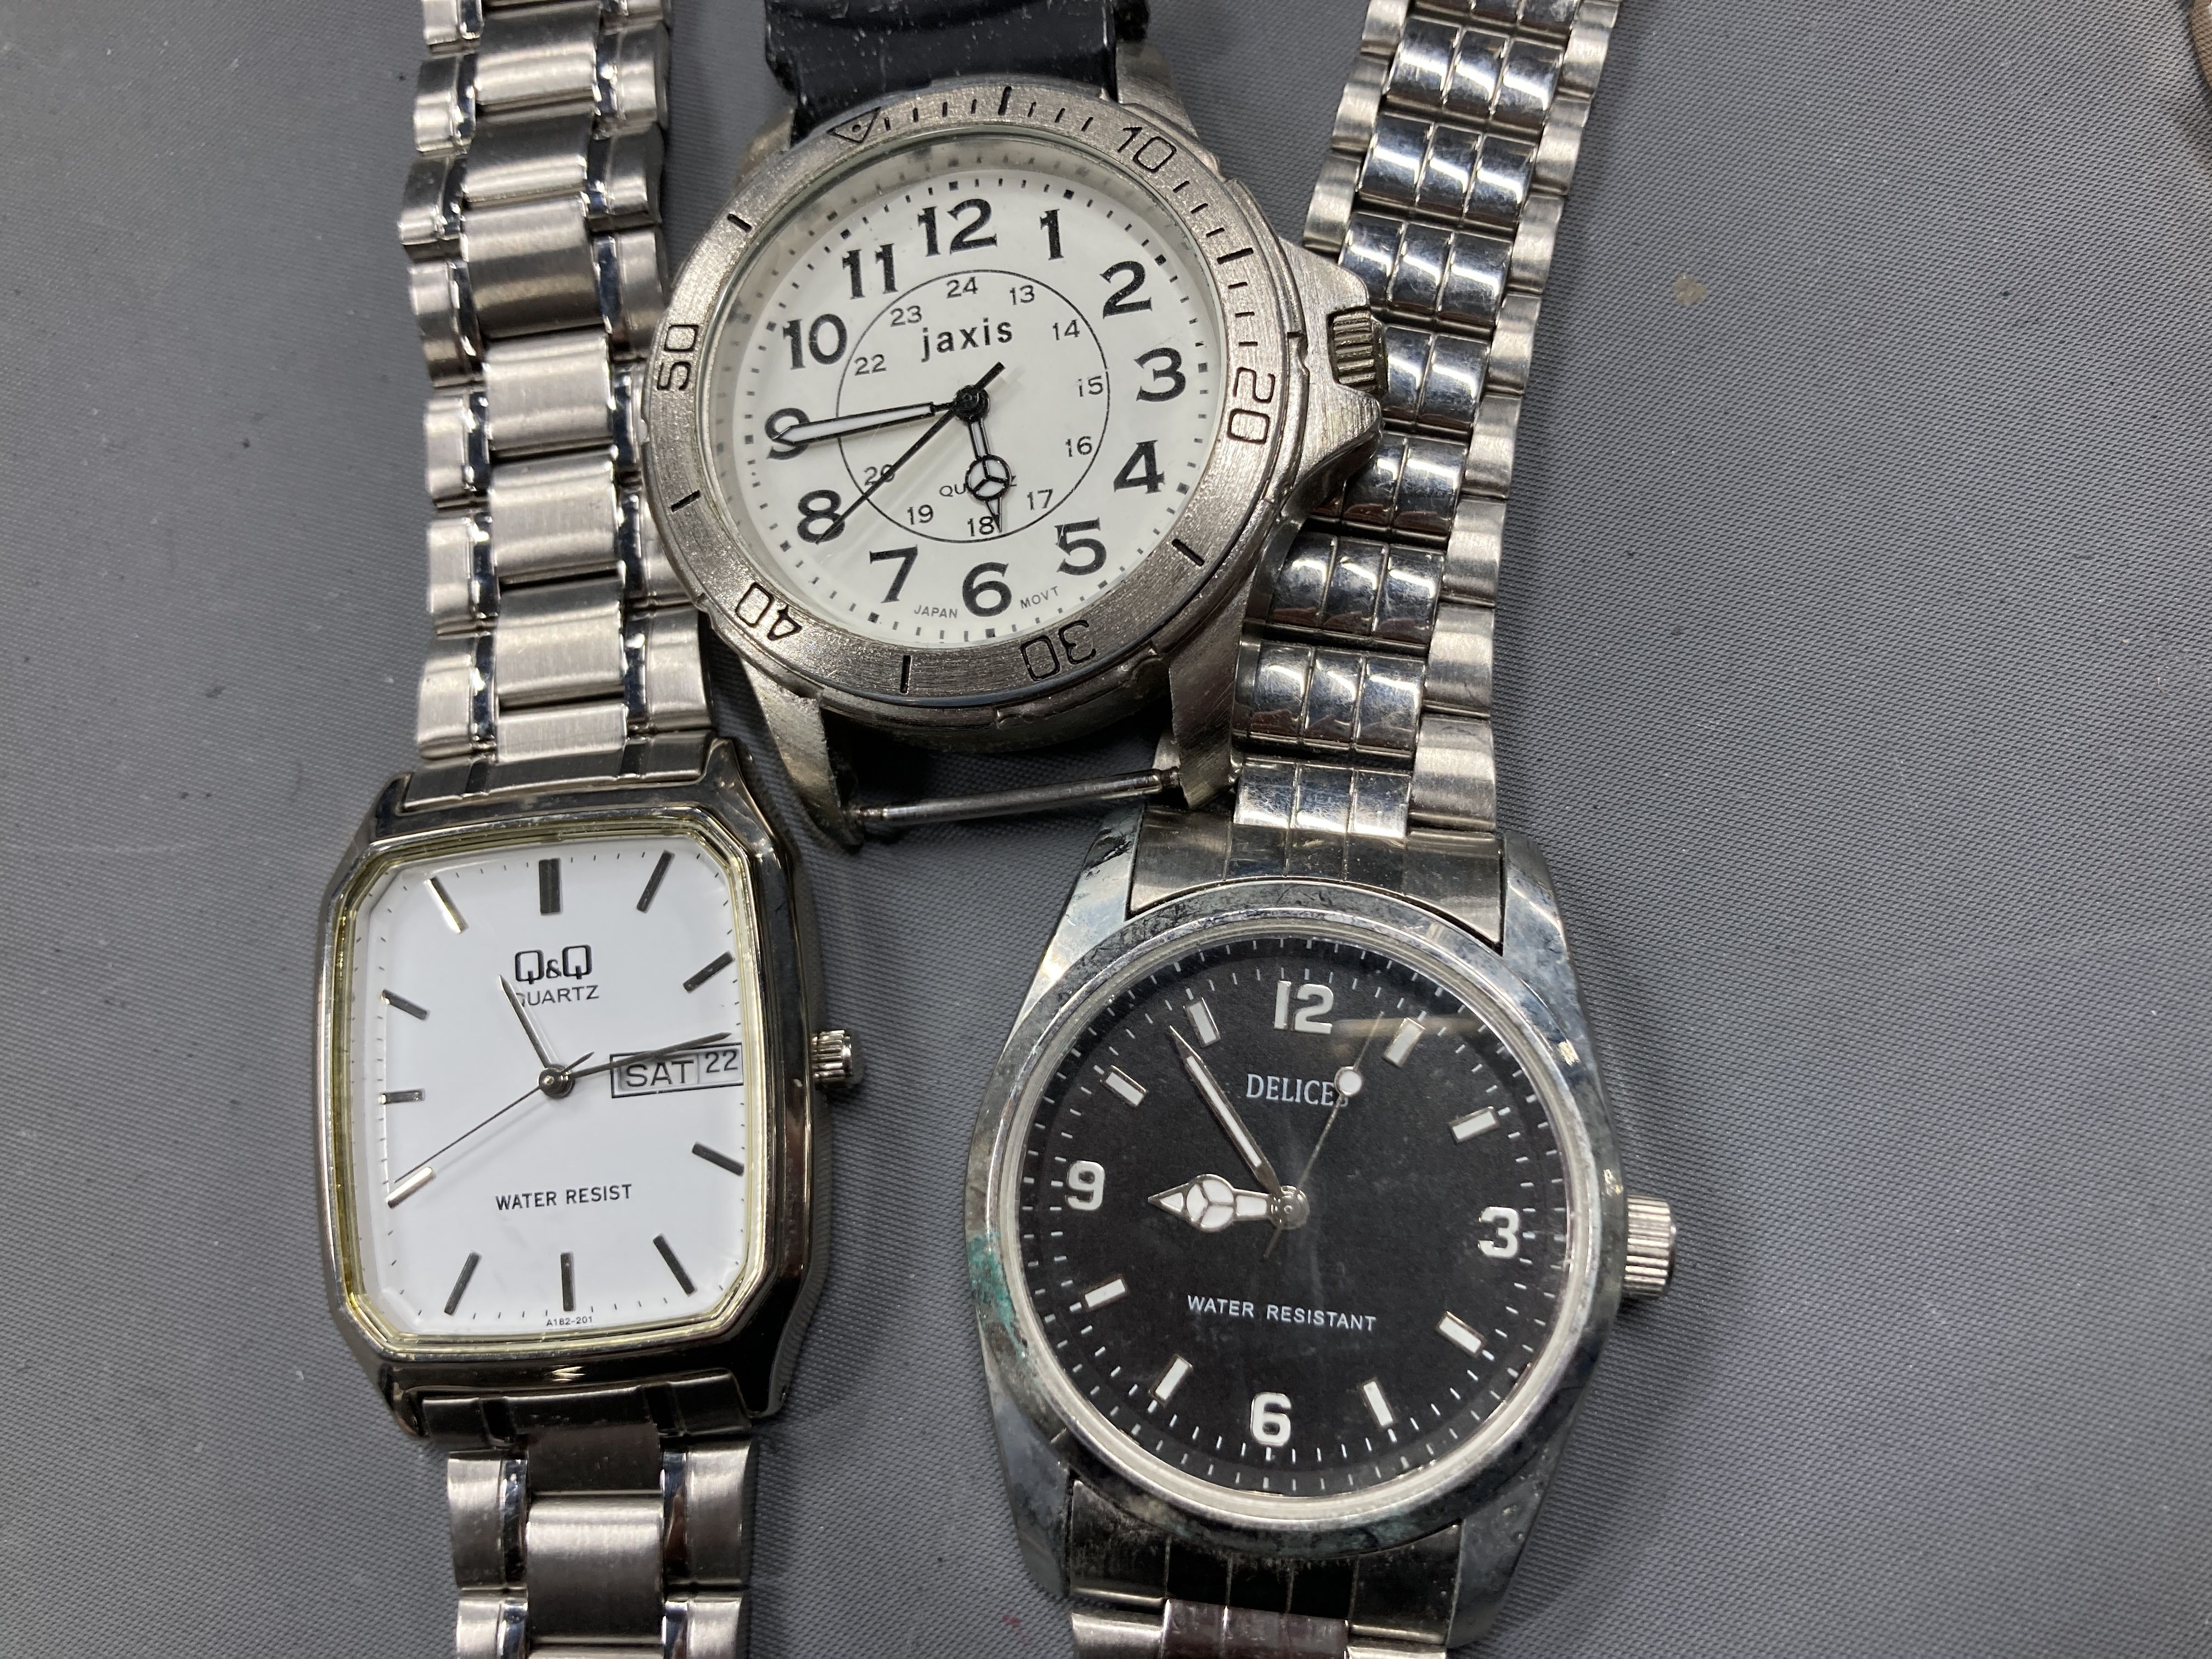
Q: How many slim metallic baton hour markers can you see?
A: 11